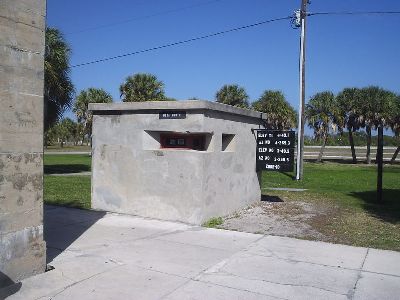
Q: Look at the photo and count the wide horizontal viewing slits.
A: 1